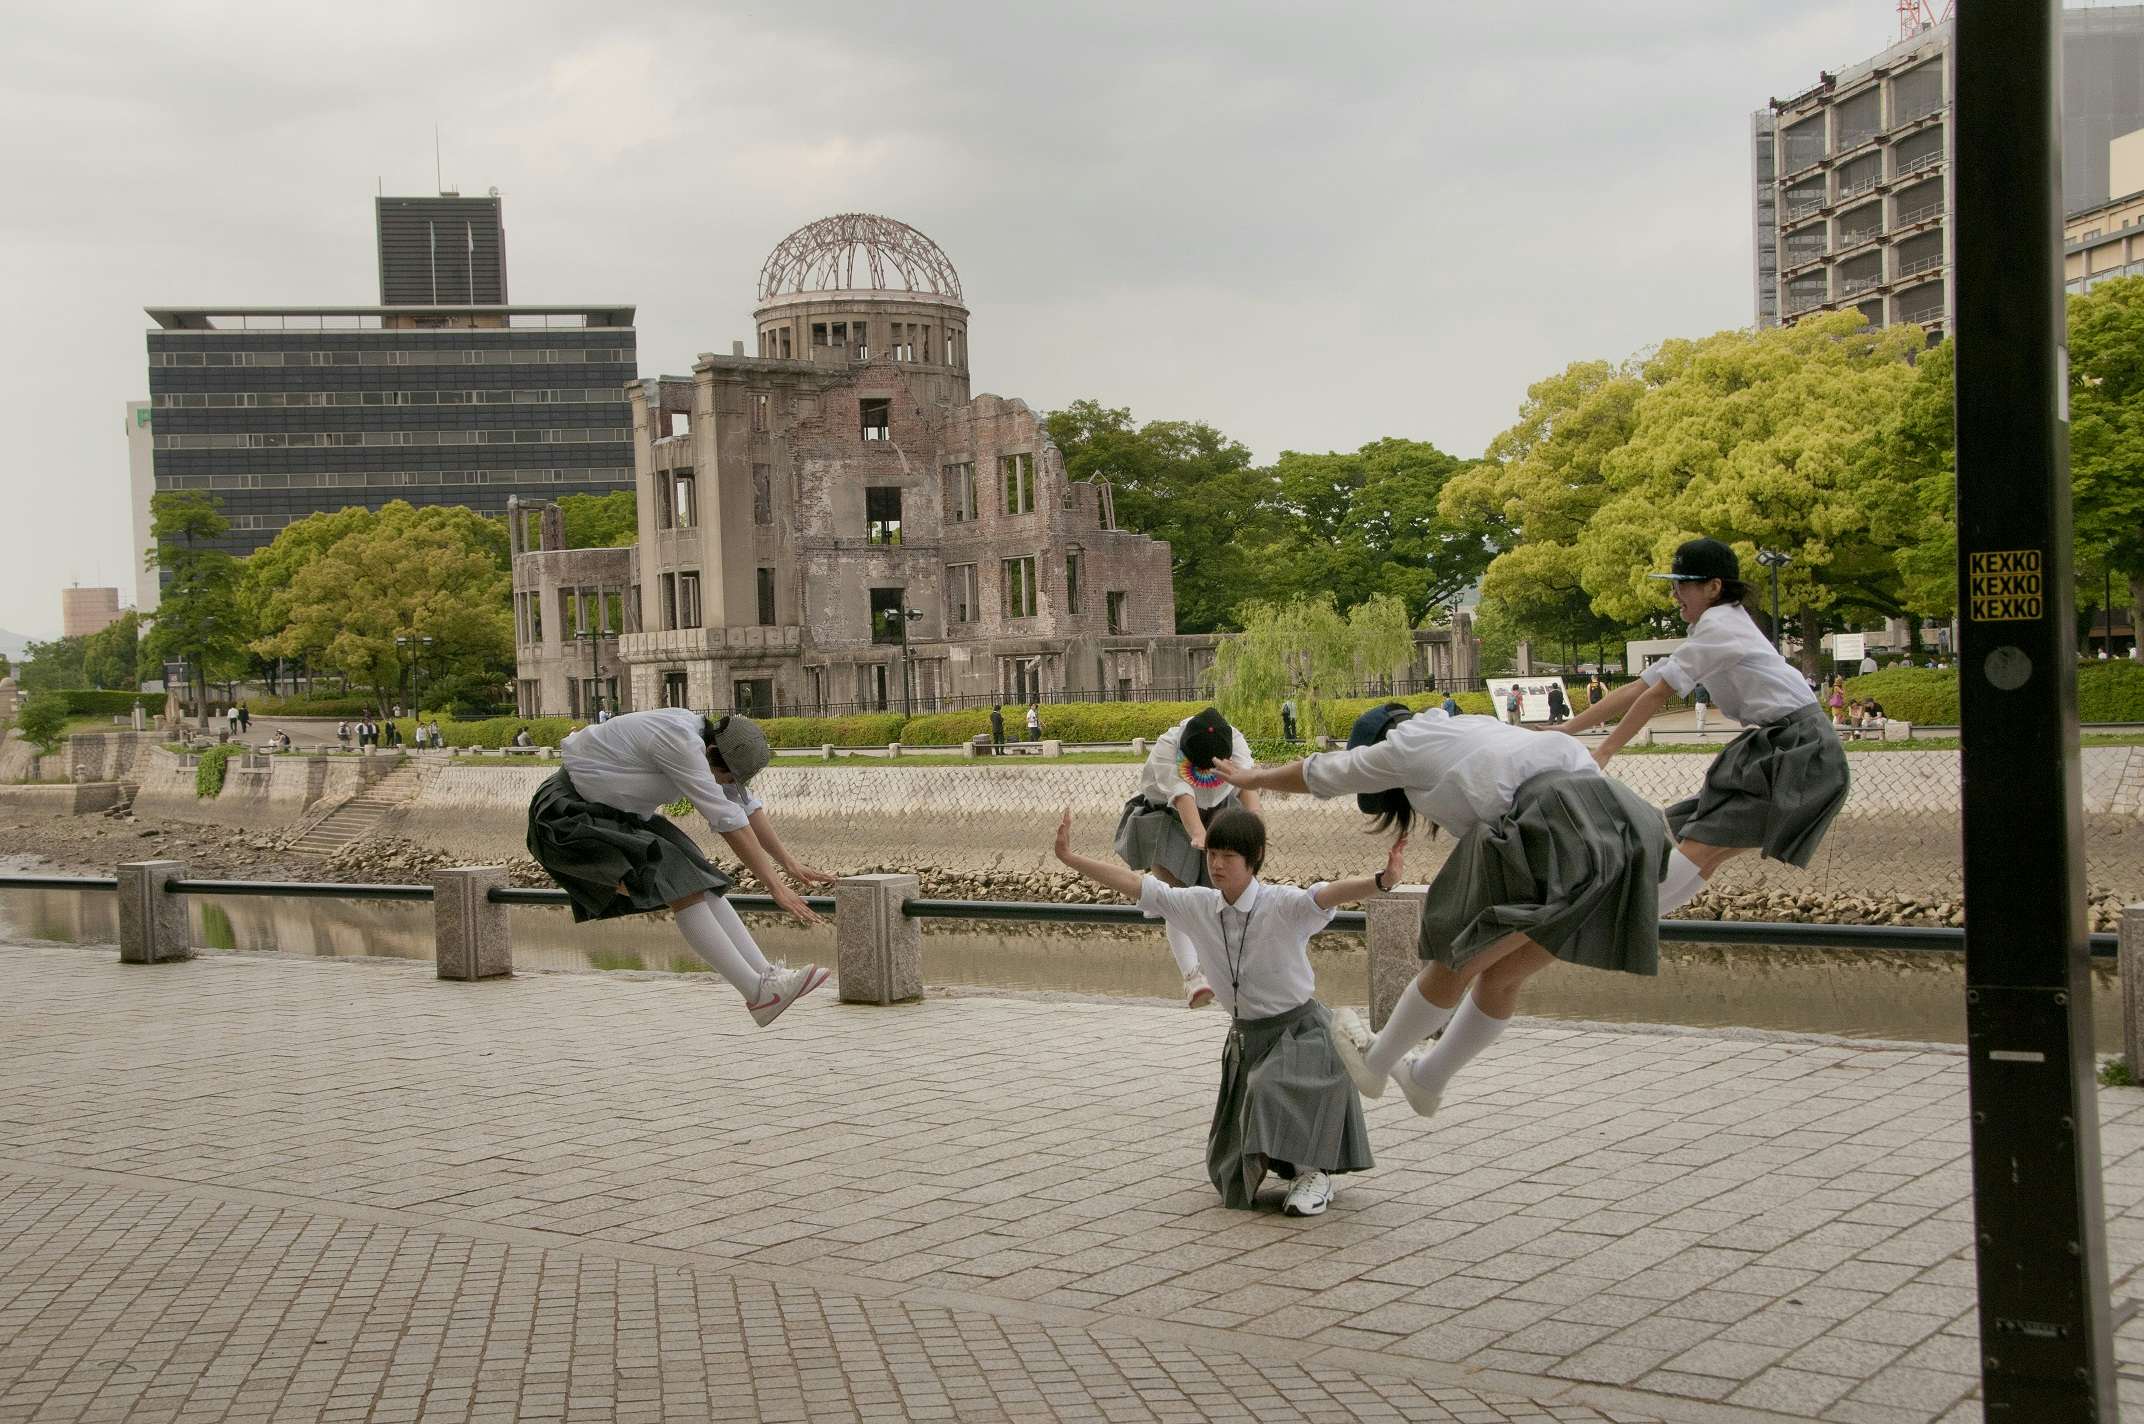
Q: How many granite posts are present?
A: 5